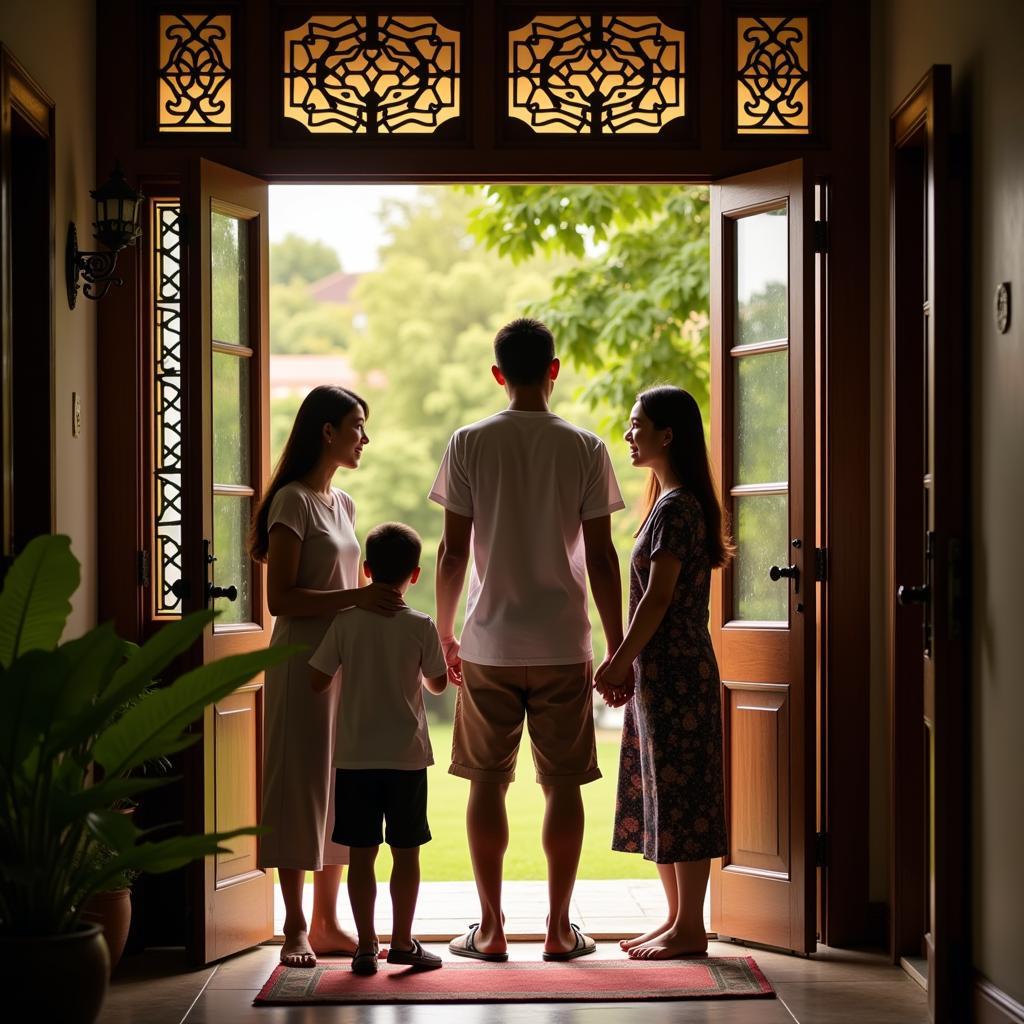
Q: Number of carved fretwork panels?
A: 5